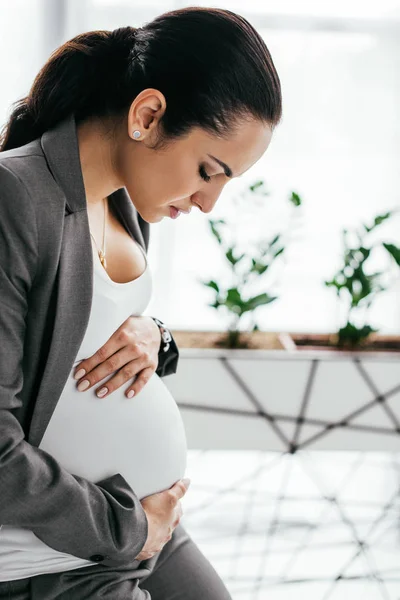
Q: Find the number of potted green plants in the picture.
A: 2